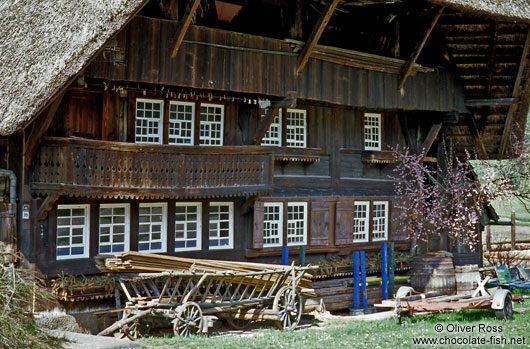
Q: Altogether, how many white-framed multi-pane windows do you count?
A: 15